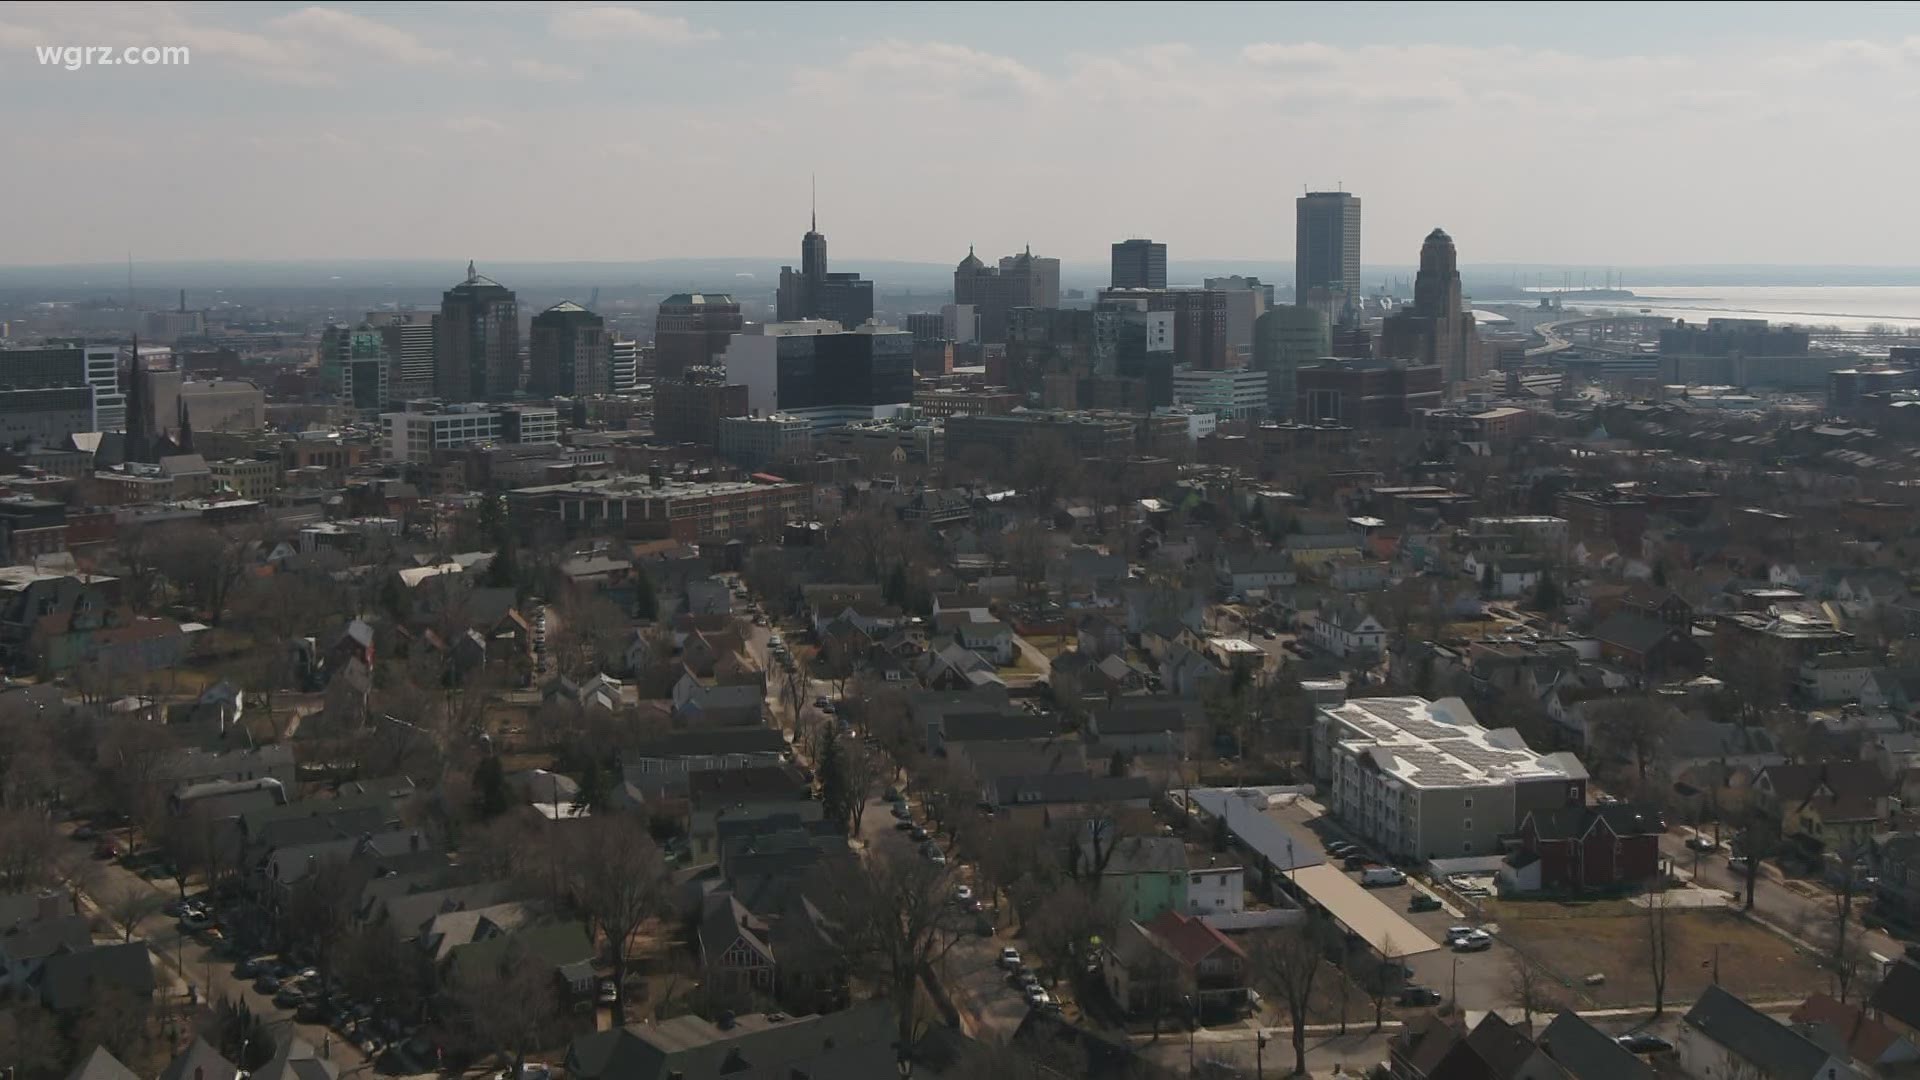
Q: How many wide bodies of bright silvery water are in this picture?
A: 1